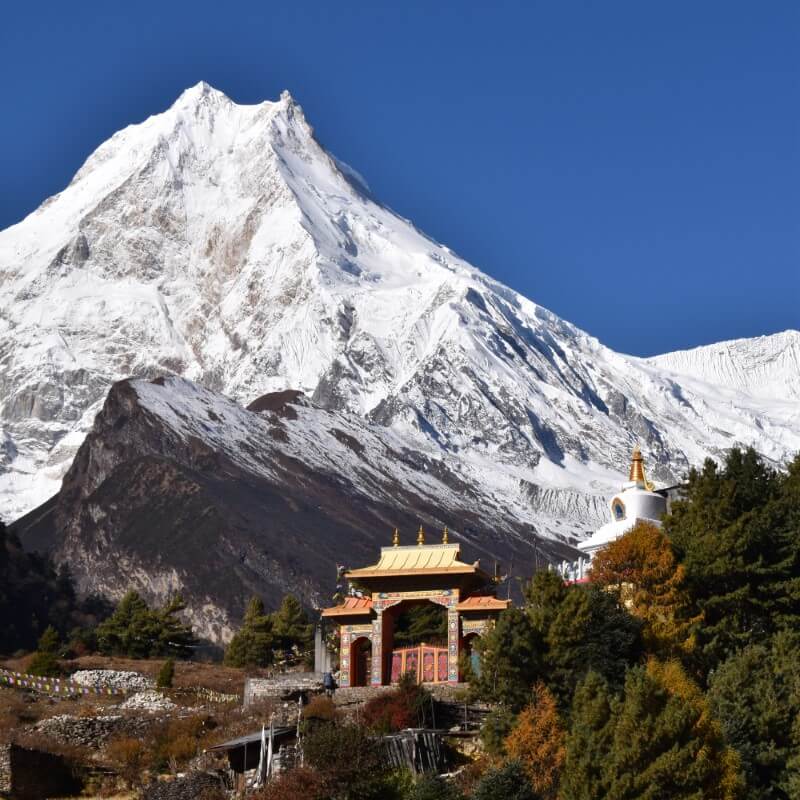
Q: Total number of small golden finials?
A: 3